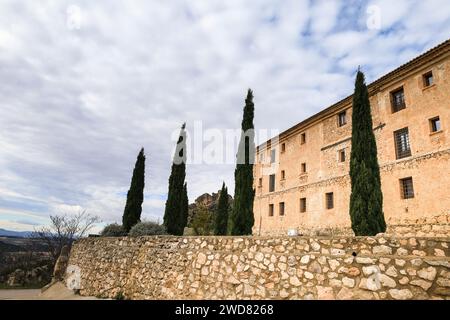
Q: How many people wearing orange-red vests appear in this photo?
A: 0